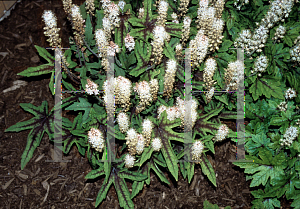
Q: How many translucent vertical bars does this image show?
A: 4